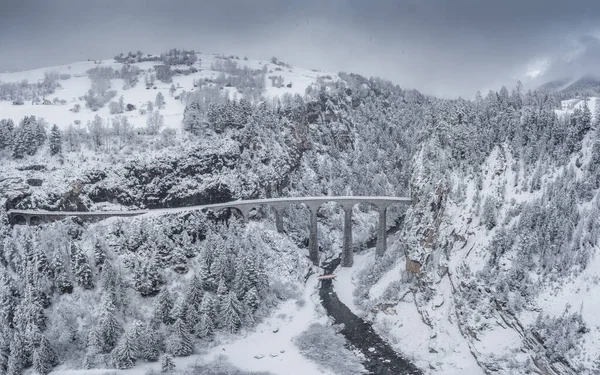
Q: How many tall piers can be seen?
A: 3